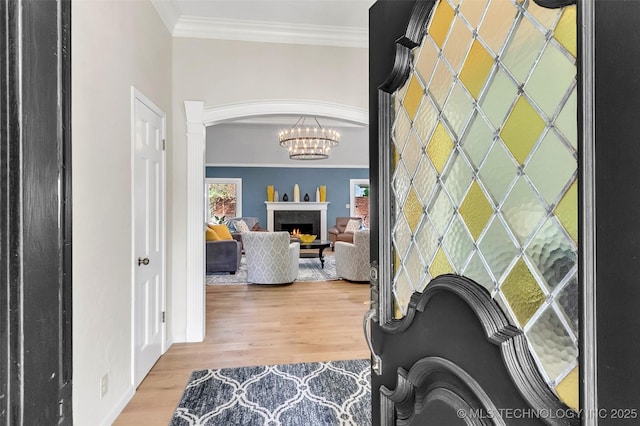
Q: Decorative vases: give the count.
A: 7